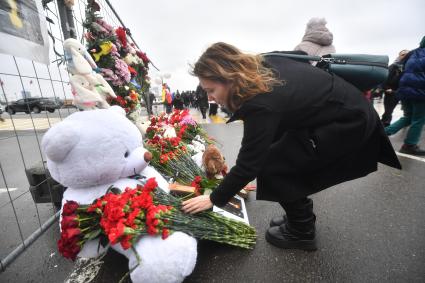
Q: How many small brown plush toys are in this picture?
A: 1